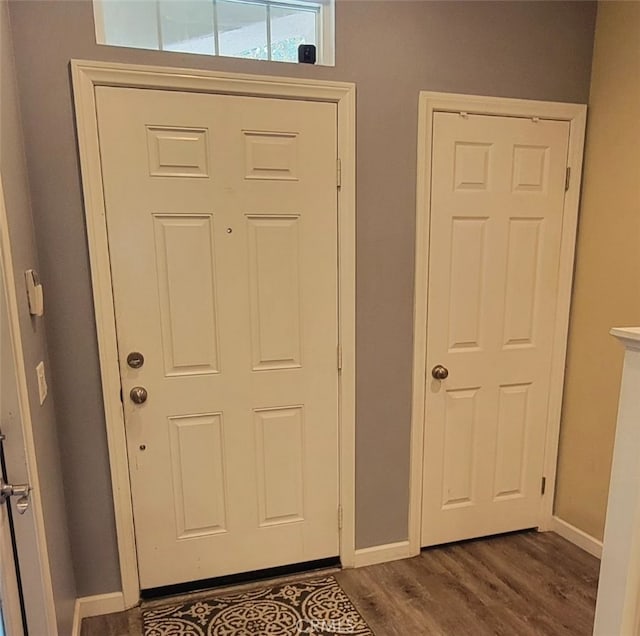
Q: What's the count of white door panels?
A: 12